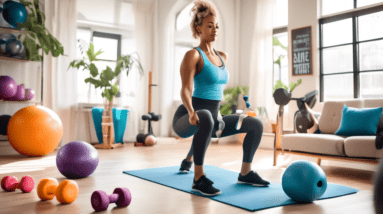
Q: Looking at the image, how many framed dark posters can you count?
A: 1